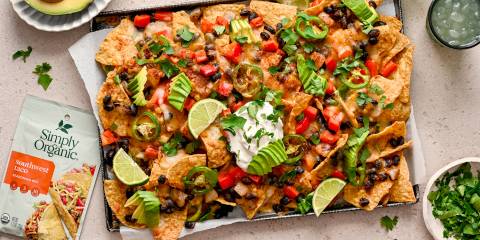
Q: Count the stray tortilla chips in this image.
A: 0